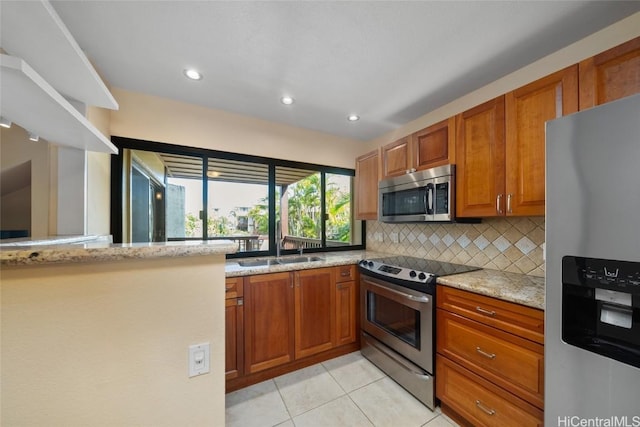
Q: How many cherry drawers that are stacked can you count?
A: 3